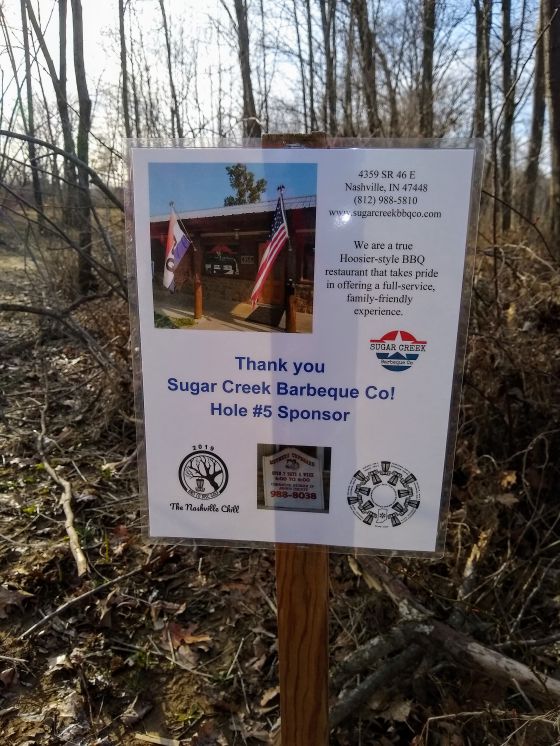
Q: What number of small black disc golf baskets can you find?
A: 14